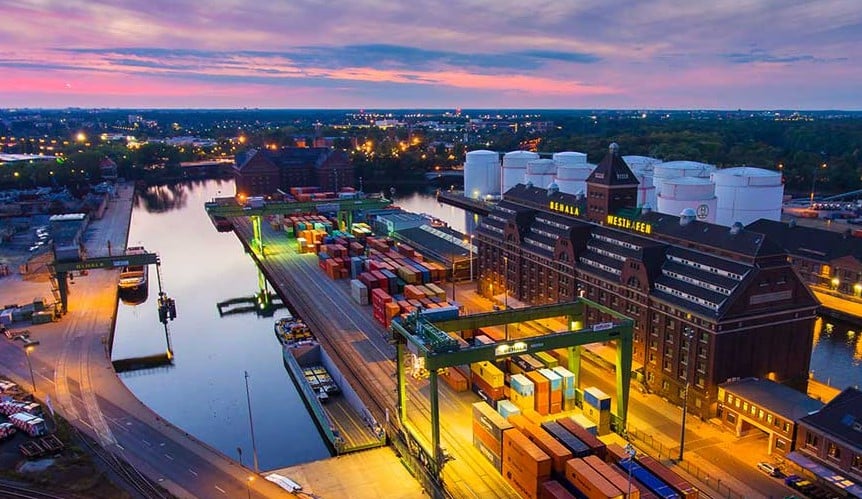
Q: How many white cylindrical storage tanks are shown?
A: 10